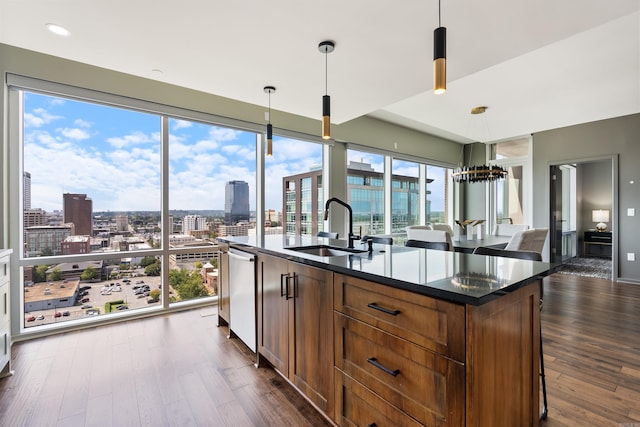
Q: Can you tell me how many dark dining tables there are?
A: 1